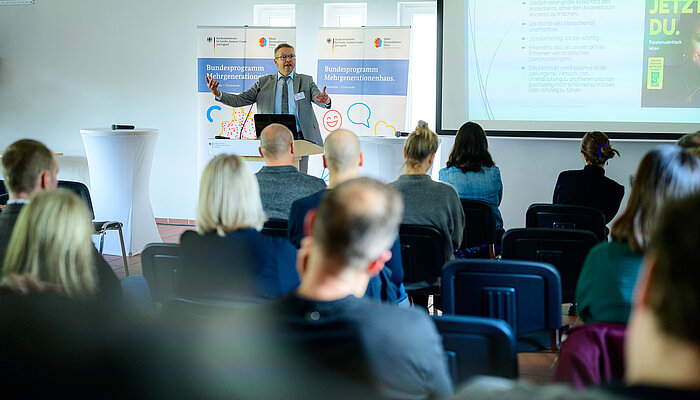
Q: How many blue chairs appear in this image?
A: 2